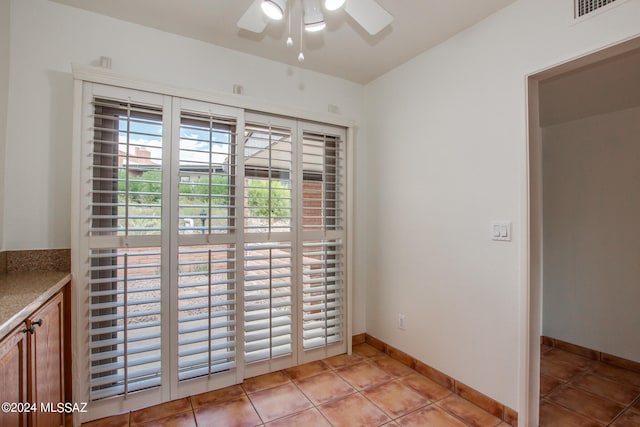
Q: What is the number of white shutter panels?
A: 4